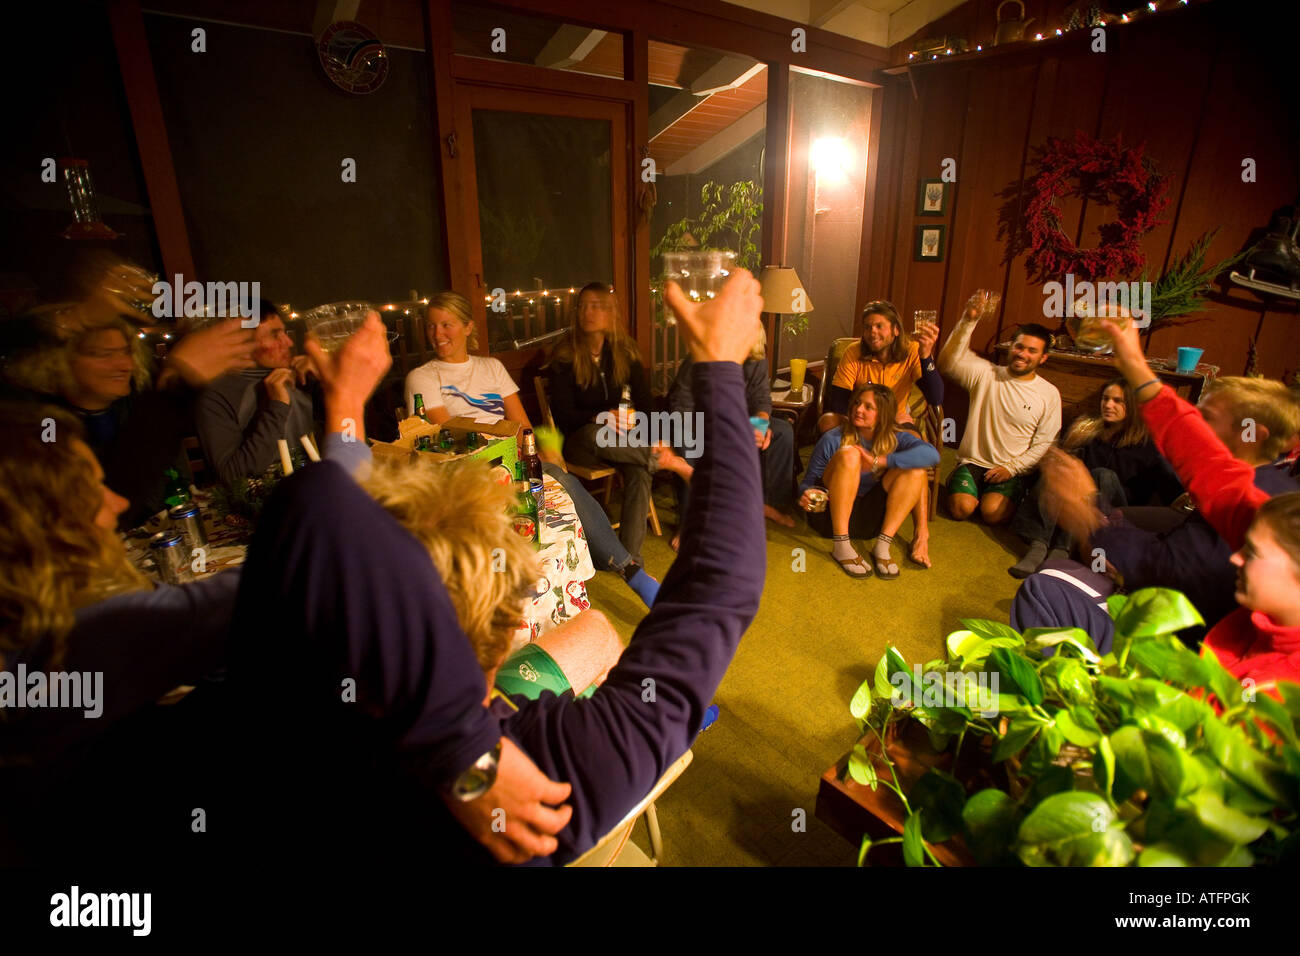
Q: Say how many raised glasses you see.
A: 7